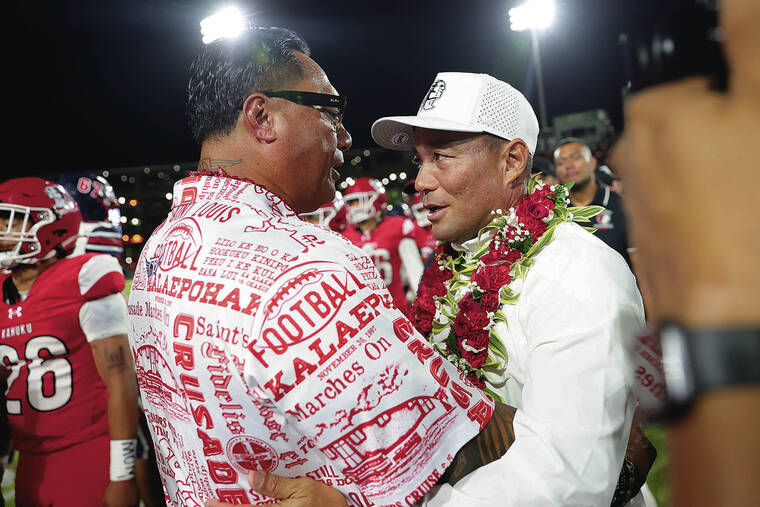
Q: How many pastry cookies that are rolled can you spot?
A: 0